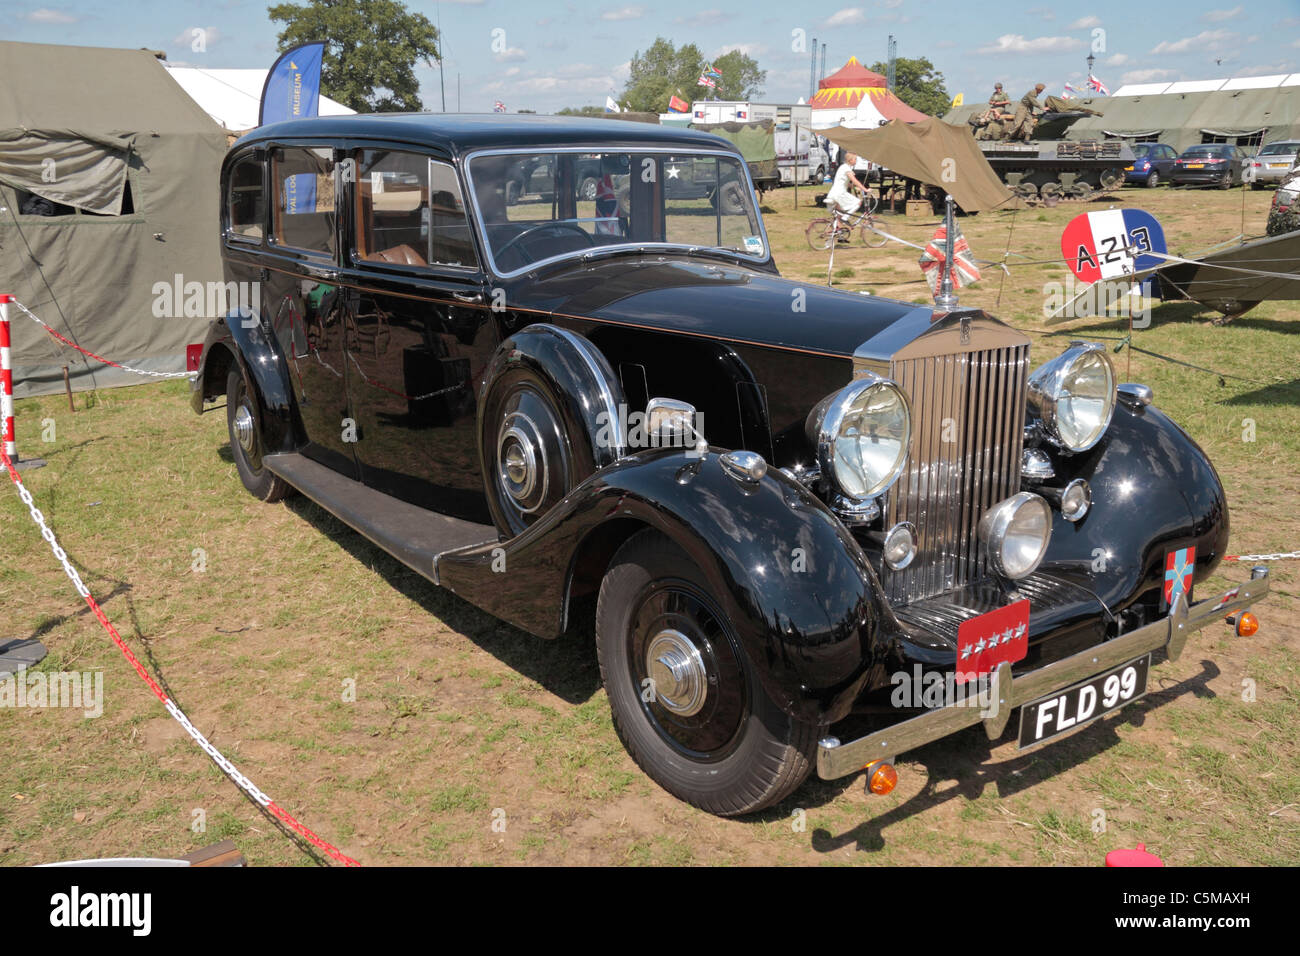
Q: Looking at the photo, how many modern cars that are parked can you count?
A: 3